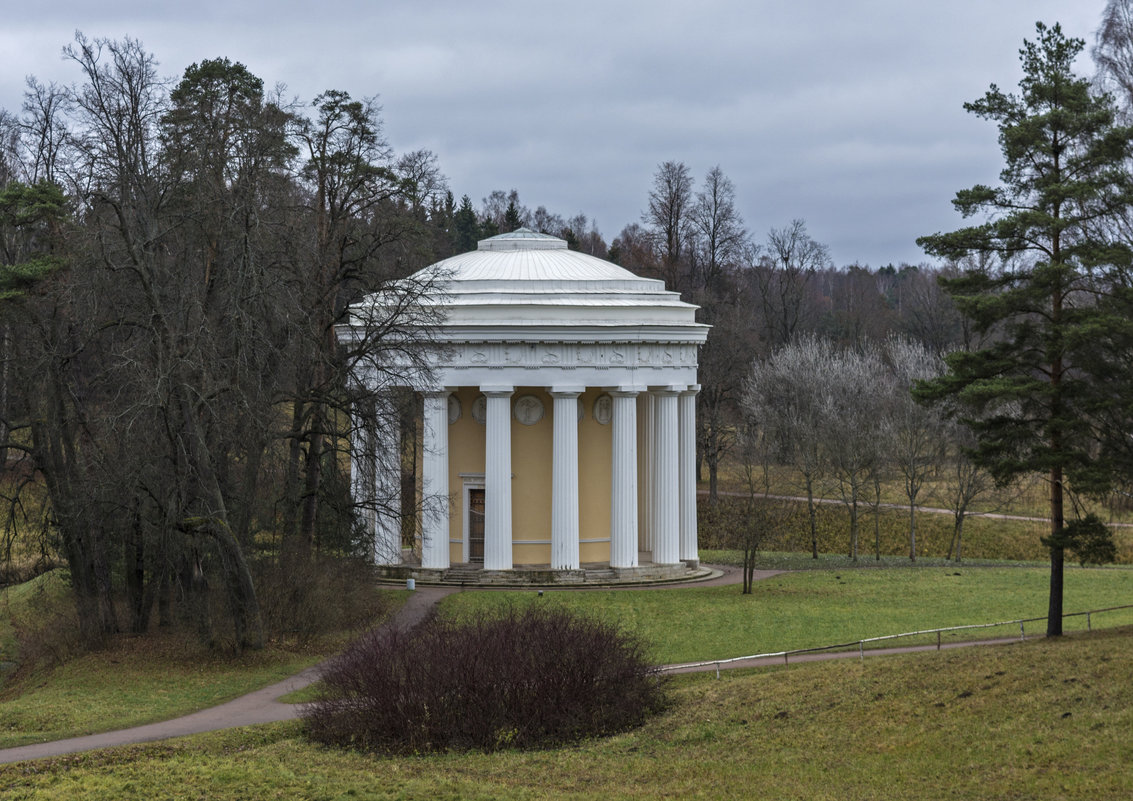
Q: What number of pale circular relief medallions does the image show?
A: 5